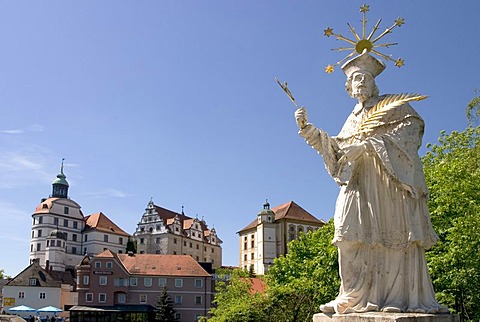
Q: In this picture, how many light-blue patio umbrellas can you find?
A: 2